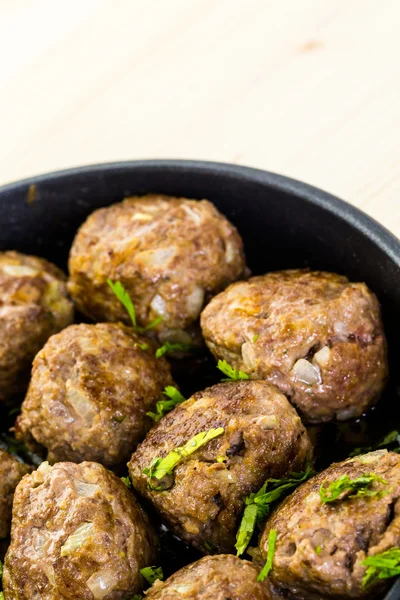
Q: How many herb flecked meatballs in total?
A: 9